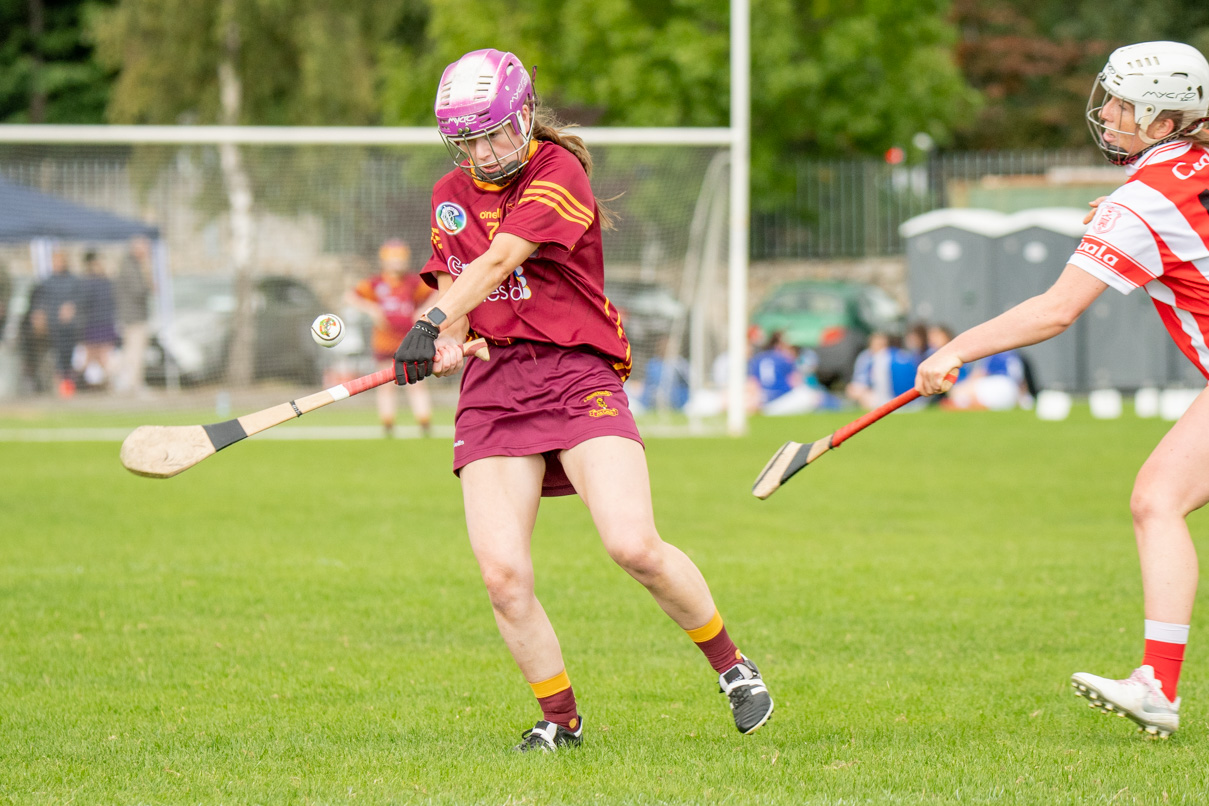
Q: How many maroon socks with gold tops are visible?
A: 2